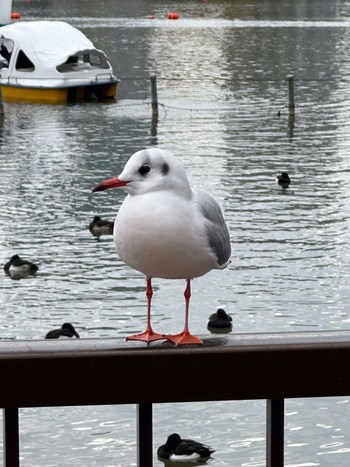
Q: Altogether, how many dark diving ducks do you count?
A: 6